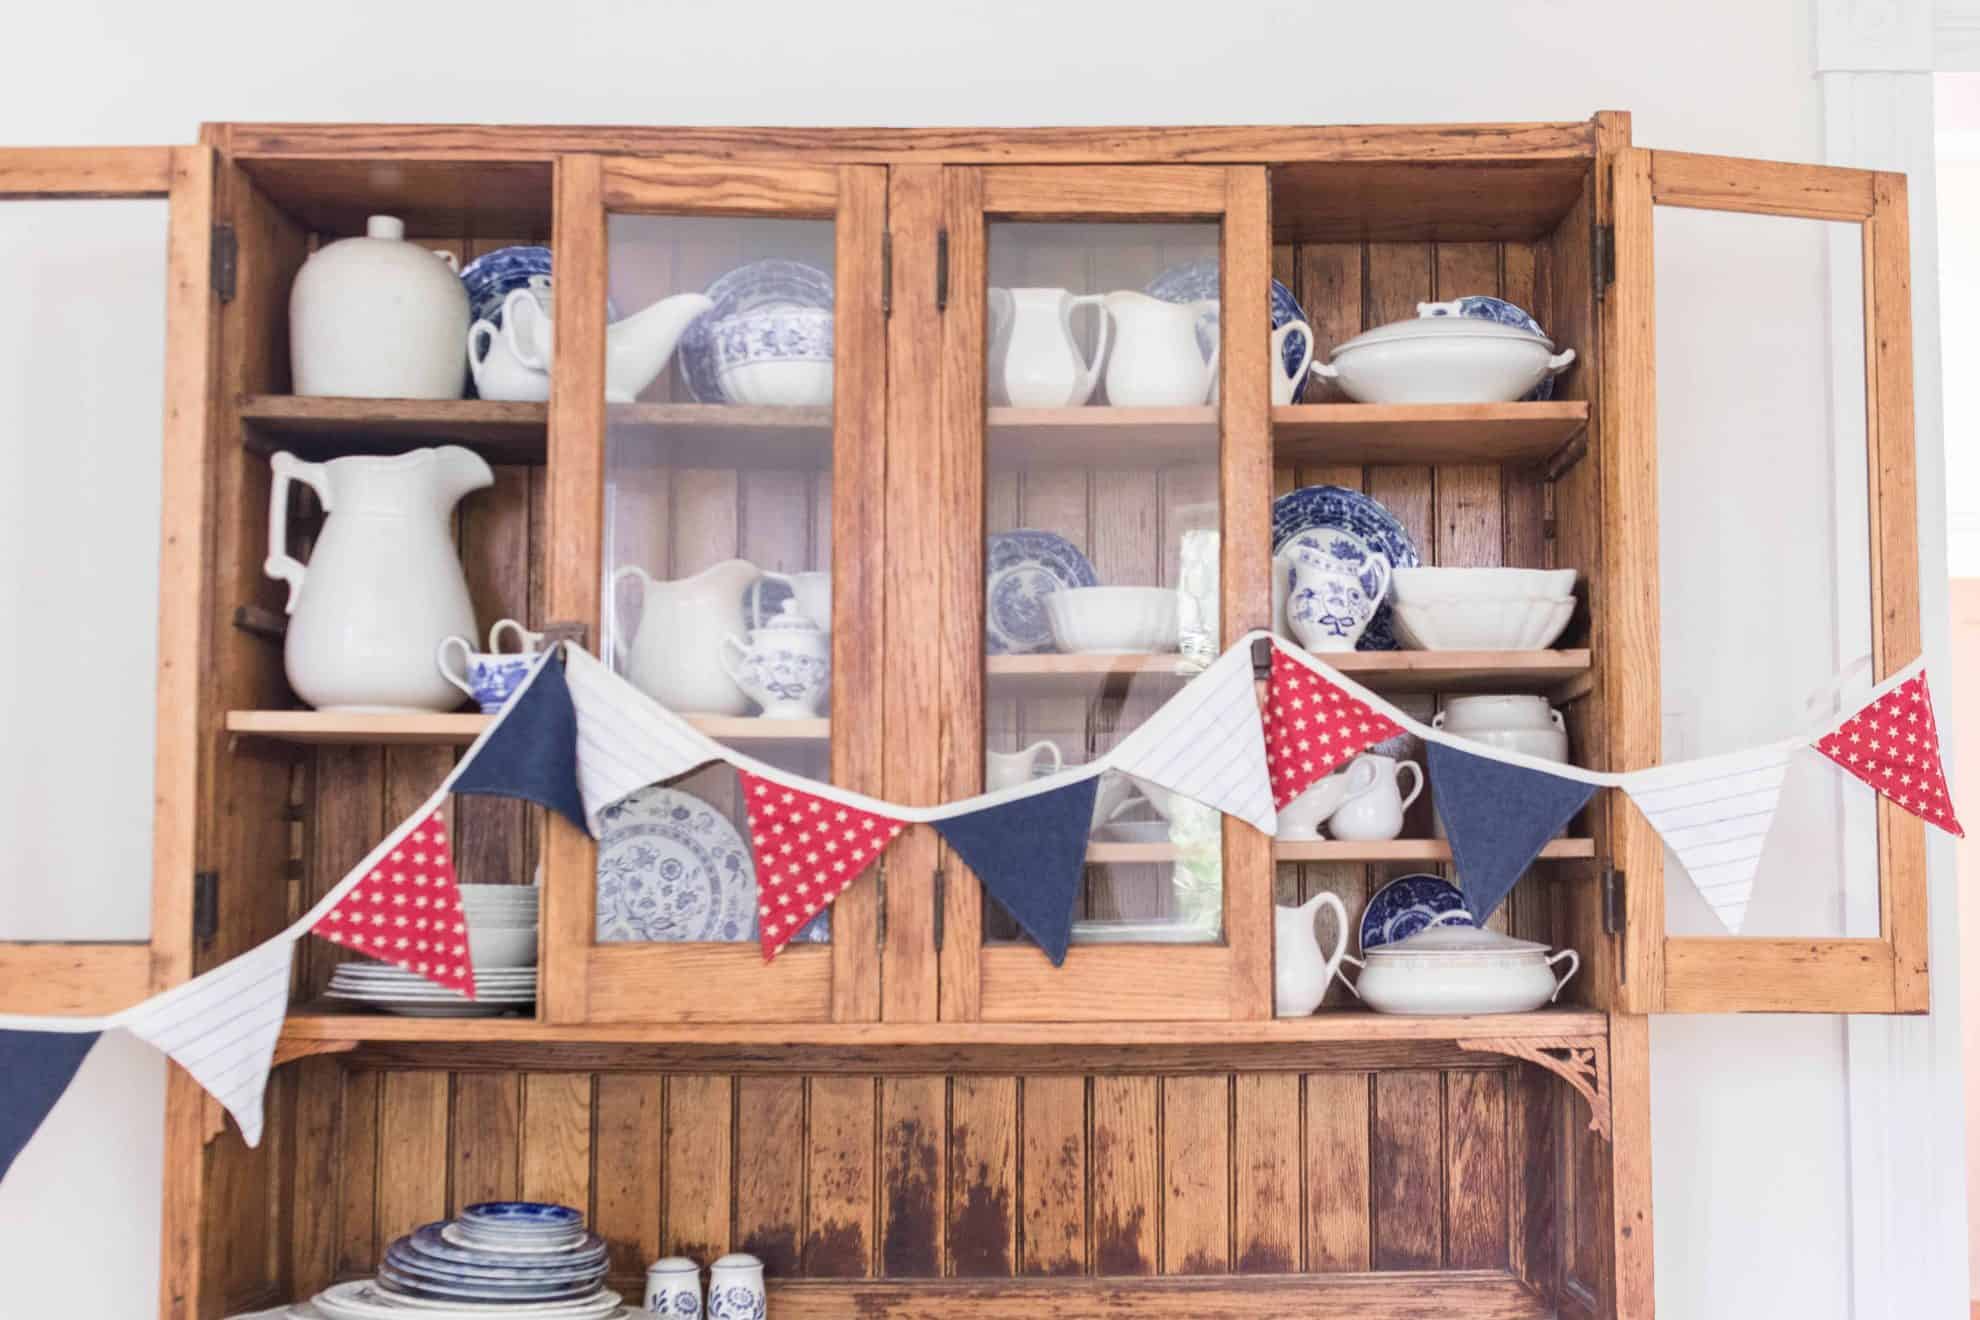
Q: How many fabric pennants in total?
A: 12